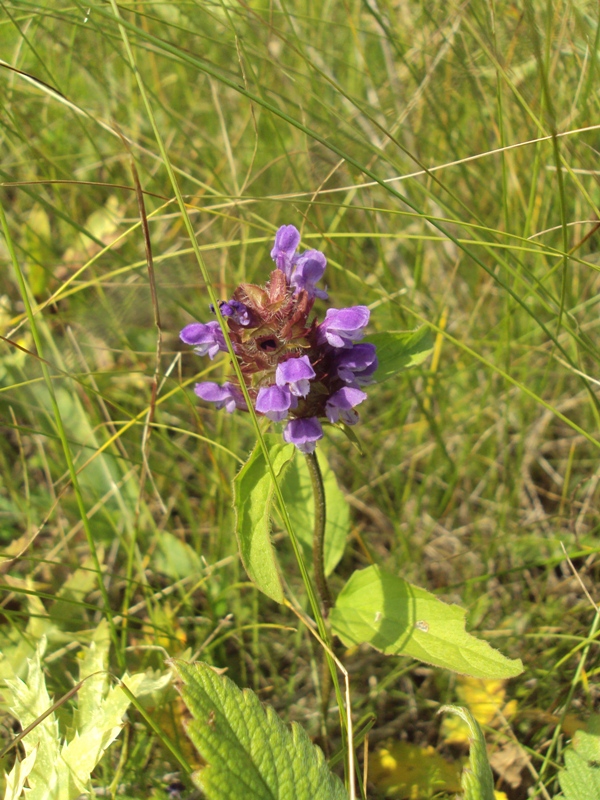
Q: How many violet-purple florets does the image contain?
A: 11